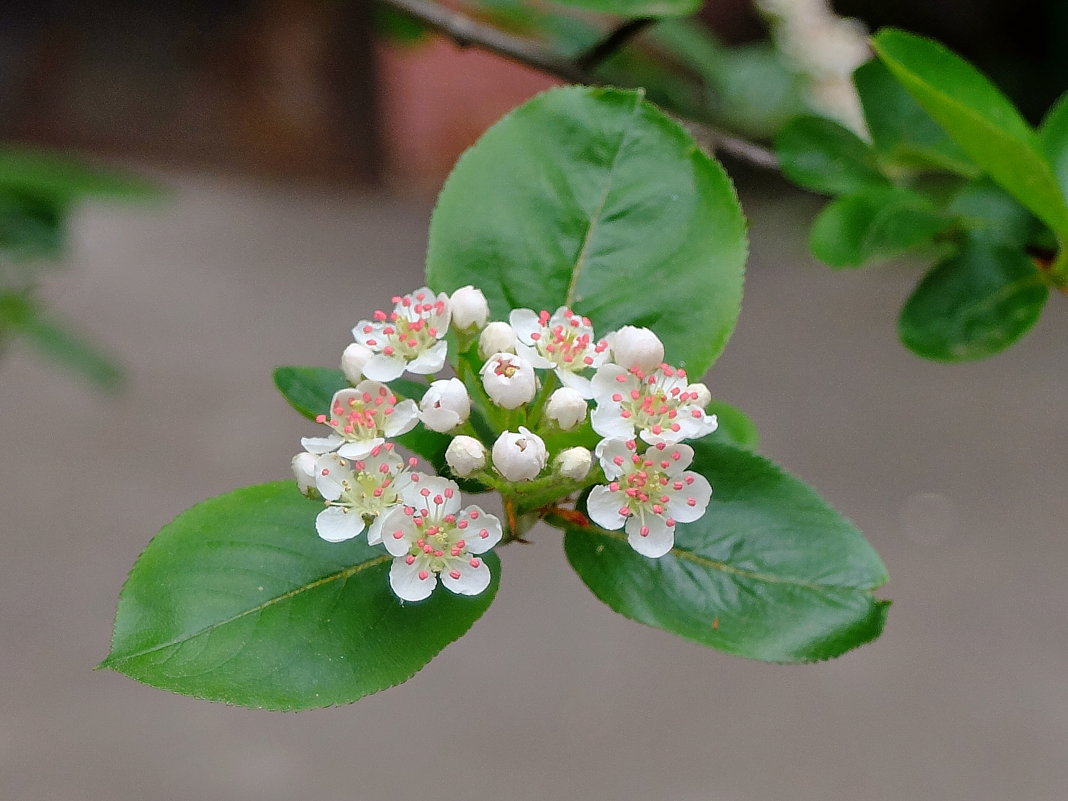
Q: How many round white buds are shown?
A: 12